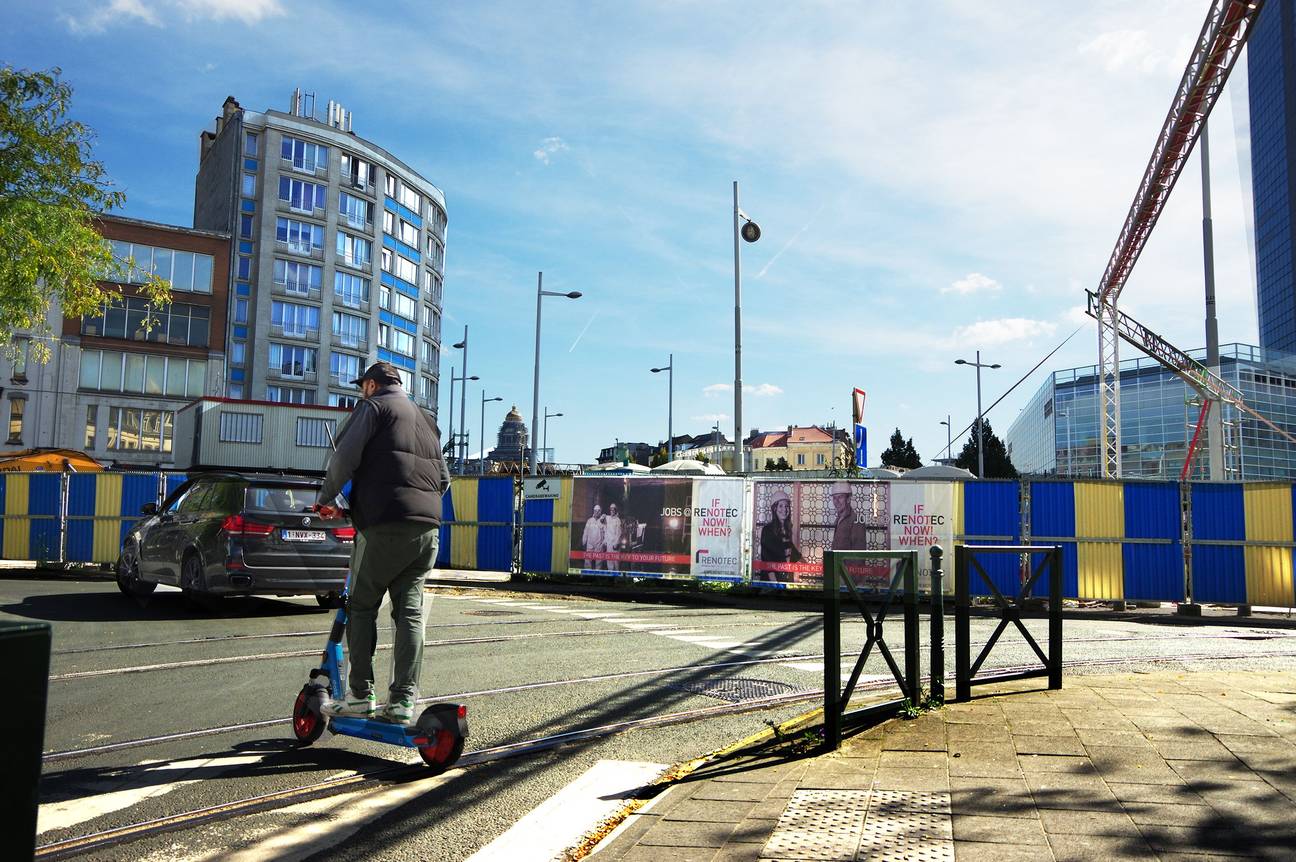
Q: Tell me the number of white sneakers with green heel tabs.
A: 2